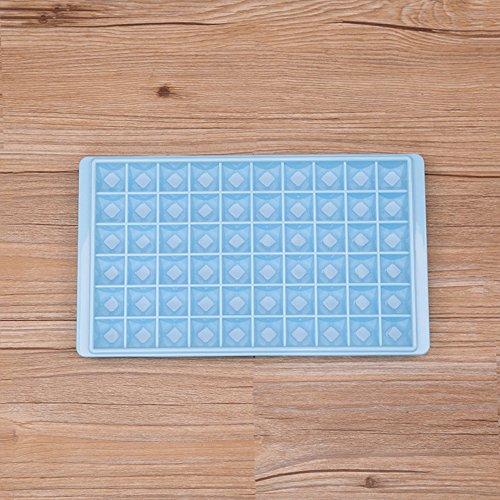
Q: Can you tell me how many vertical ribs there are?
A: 9